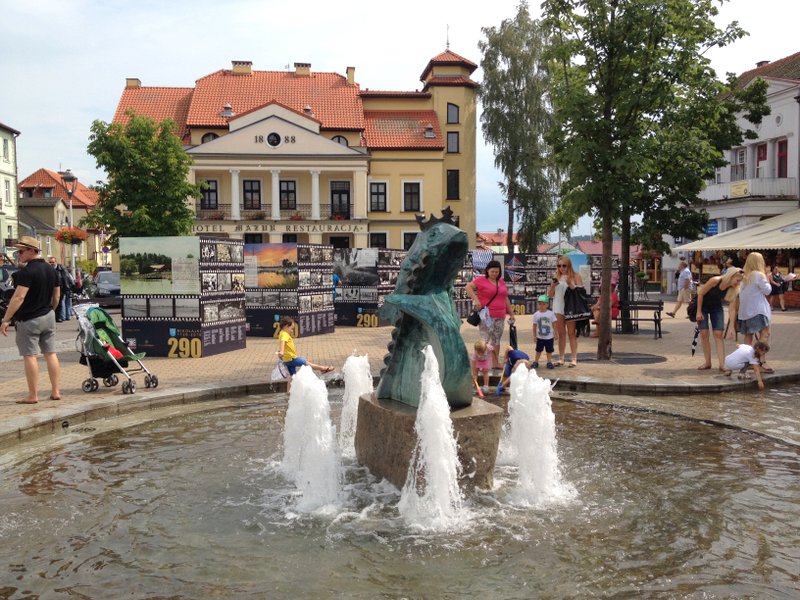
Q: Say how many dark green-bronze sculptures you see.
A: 1